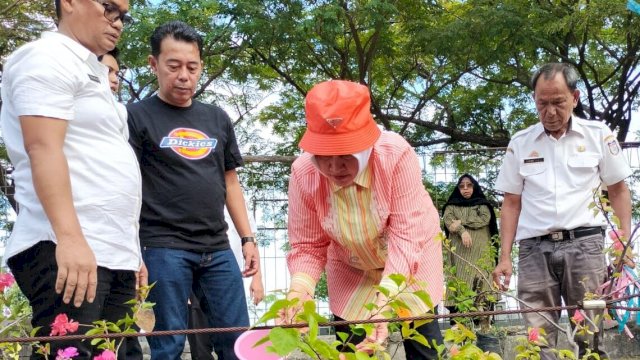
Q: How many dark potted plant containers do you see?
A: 1